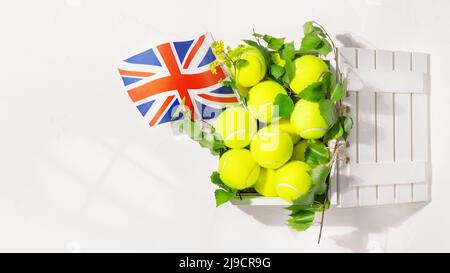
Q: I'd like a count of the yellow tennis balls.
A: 11